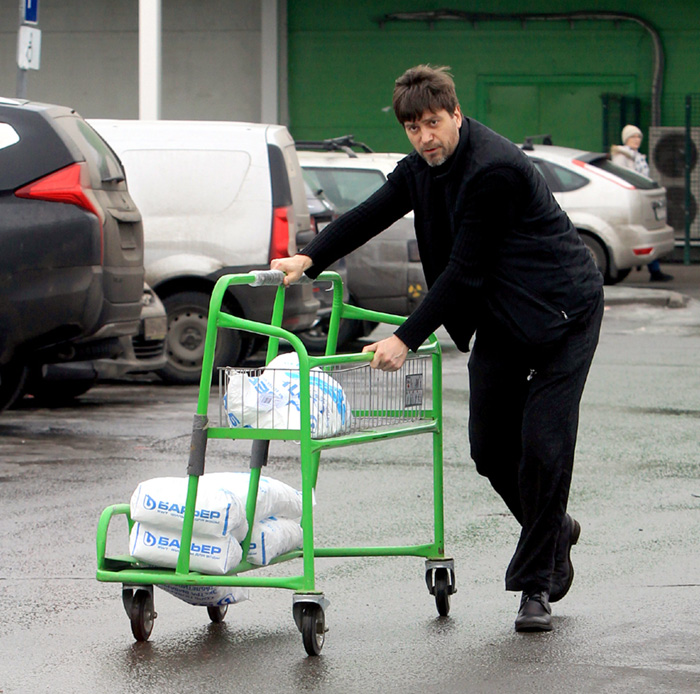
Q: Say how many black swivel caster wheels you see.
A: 4